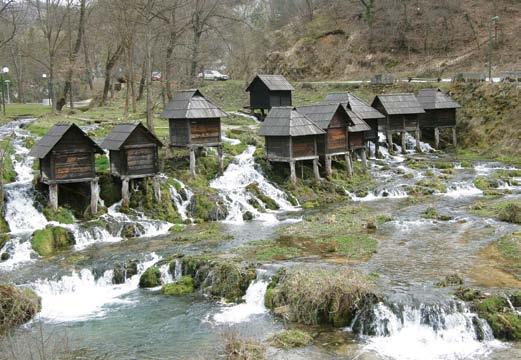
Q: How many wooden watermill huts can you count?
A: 10